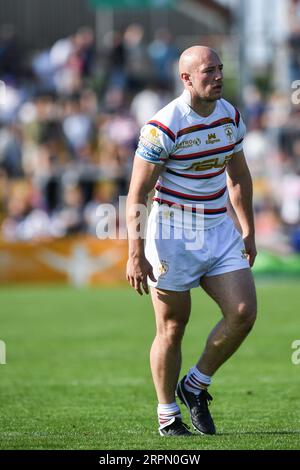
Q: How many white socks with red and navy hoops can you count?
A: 2